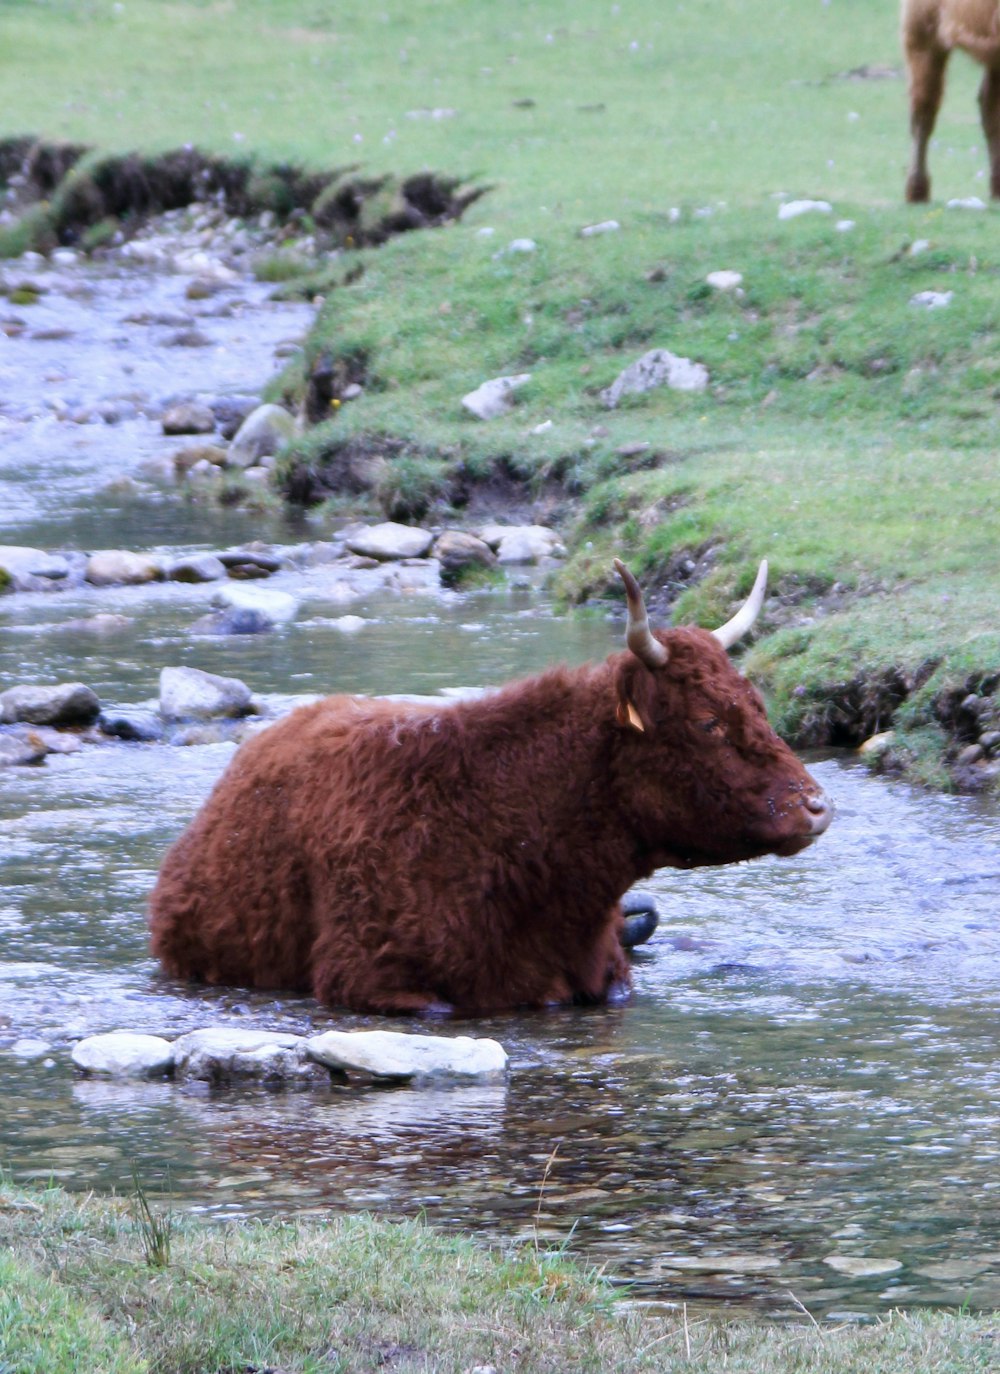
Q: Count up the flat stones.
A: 3